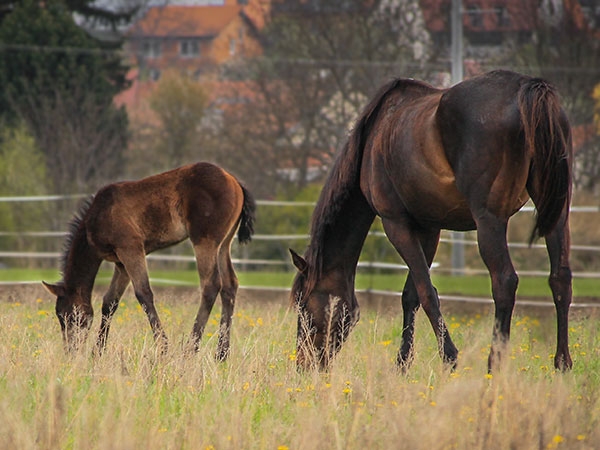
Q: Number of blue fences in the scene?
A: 0